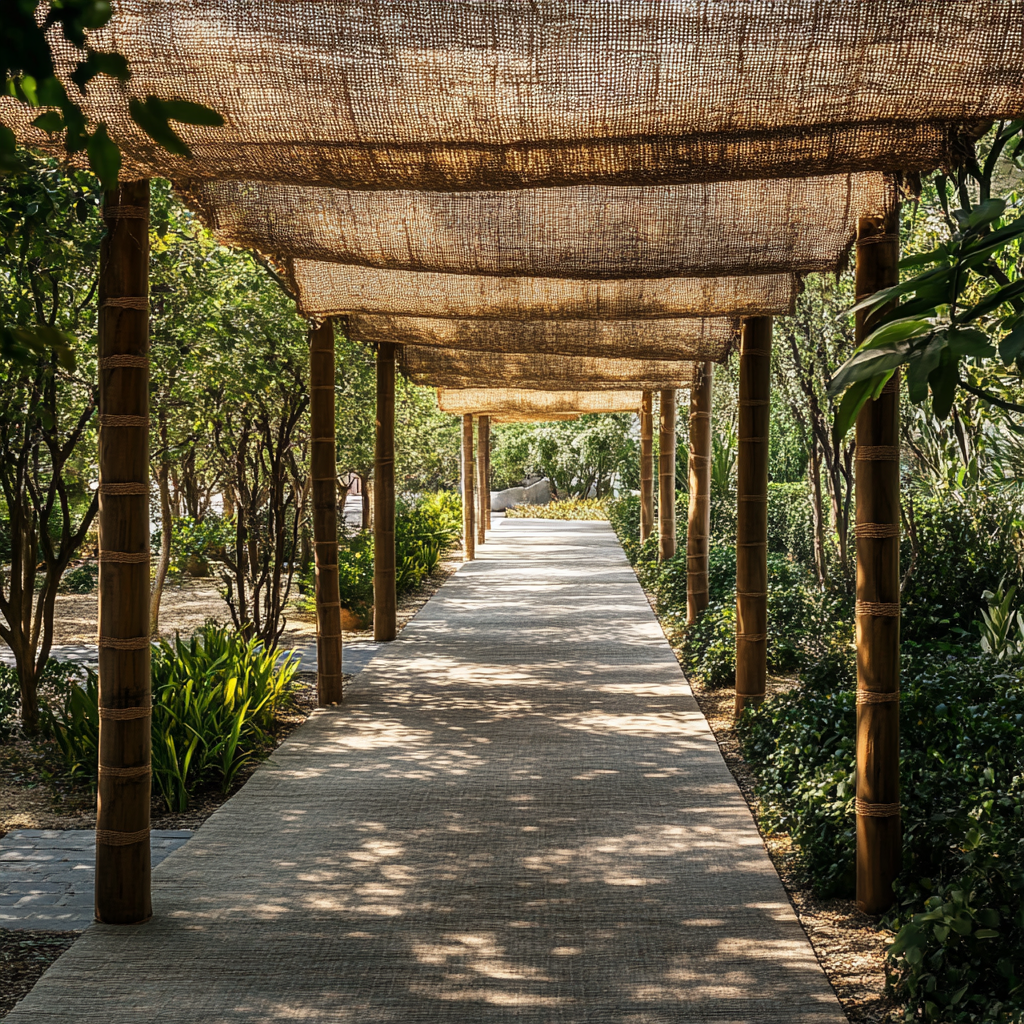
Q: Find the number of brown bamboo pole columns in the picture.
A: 11